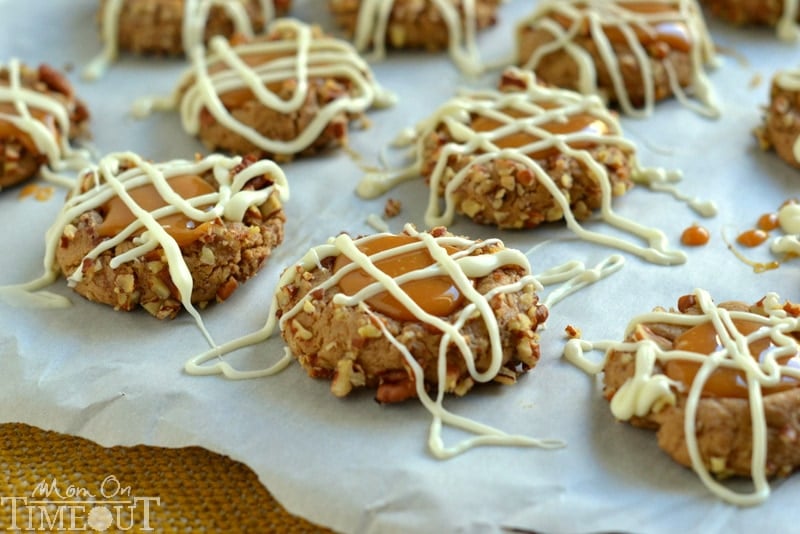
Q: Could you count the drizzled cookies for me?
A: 11